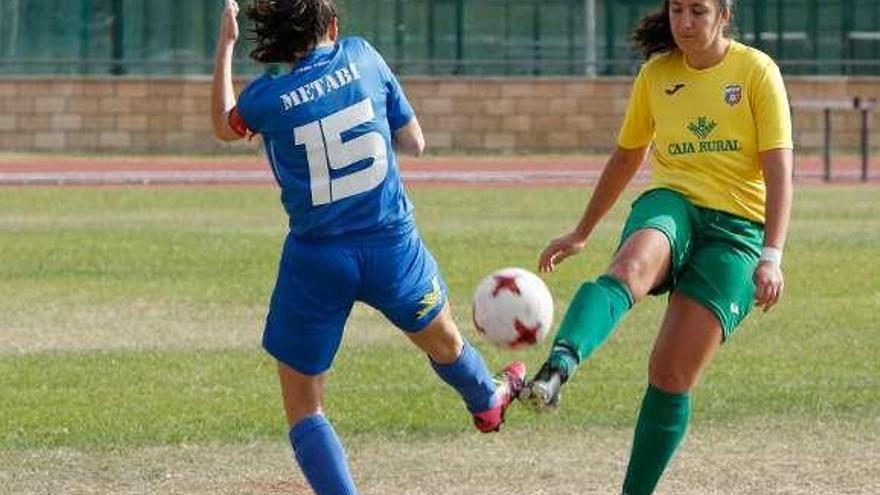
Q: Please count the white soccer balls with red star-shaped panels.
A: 1